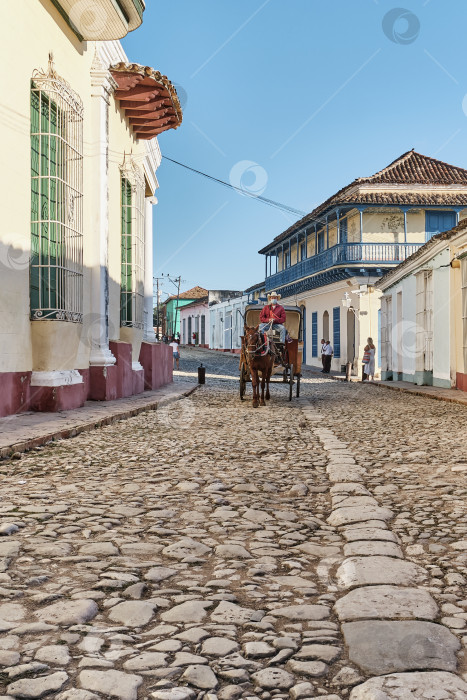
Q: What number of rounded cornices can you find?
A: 2